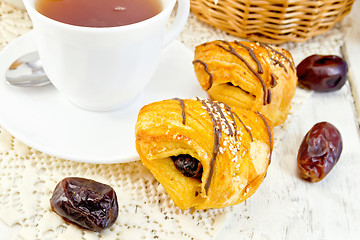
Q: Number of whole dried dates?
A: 3